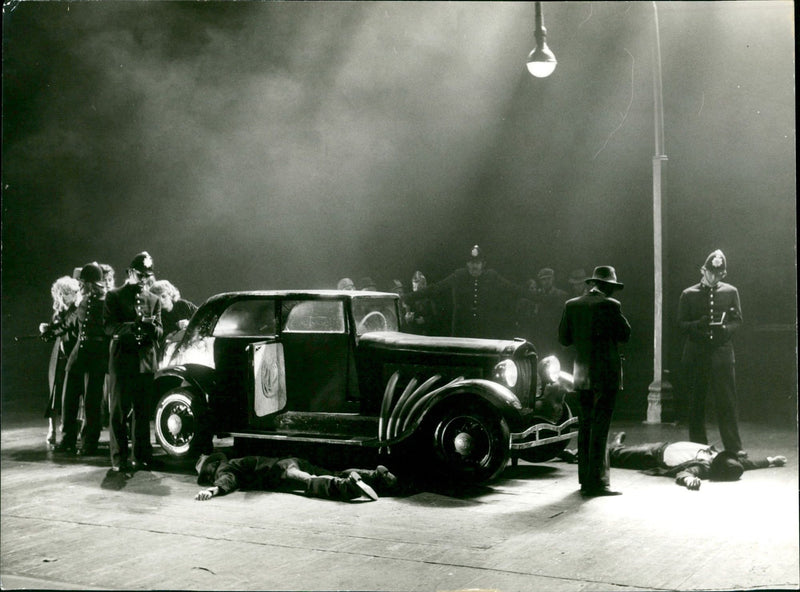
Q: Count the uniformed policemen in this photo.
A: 4